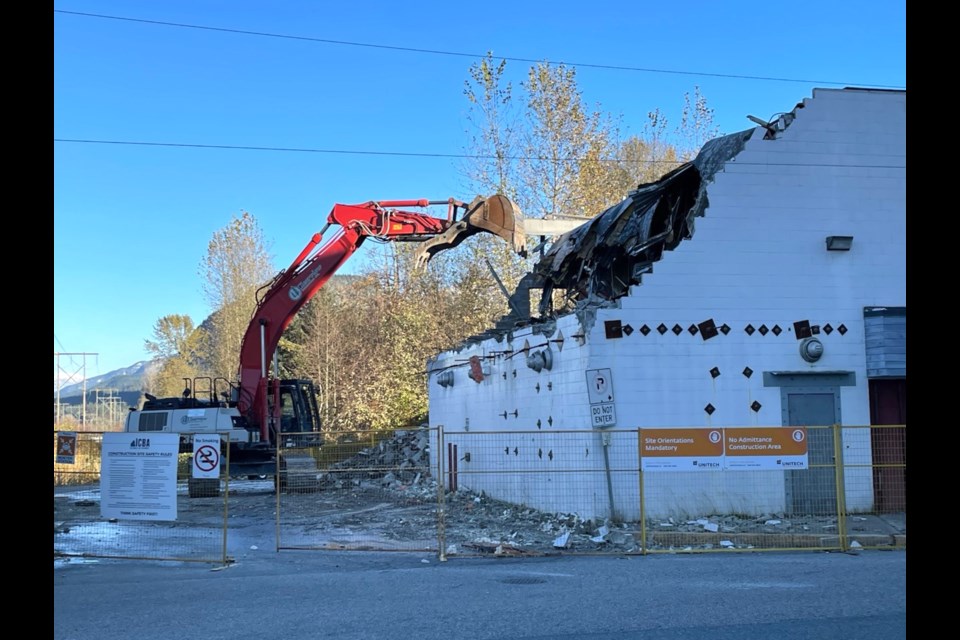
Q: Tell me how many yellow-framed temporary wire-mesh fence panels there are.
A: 5